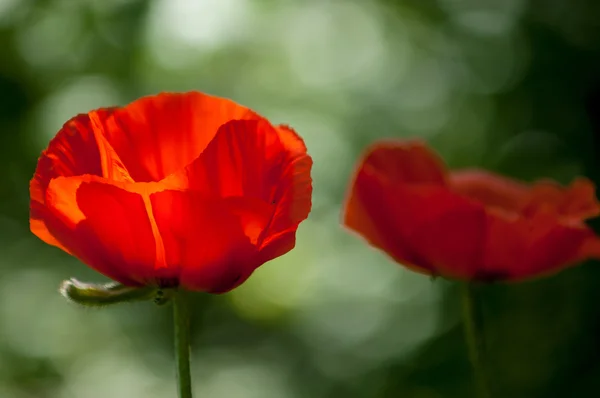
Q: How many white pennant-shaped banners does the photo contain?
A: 0